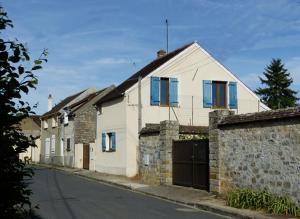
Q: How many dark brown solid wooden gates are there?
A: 1